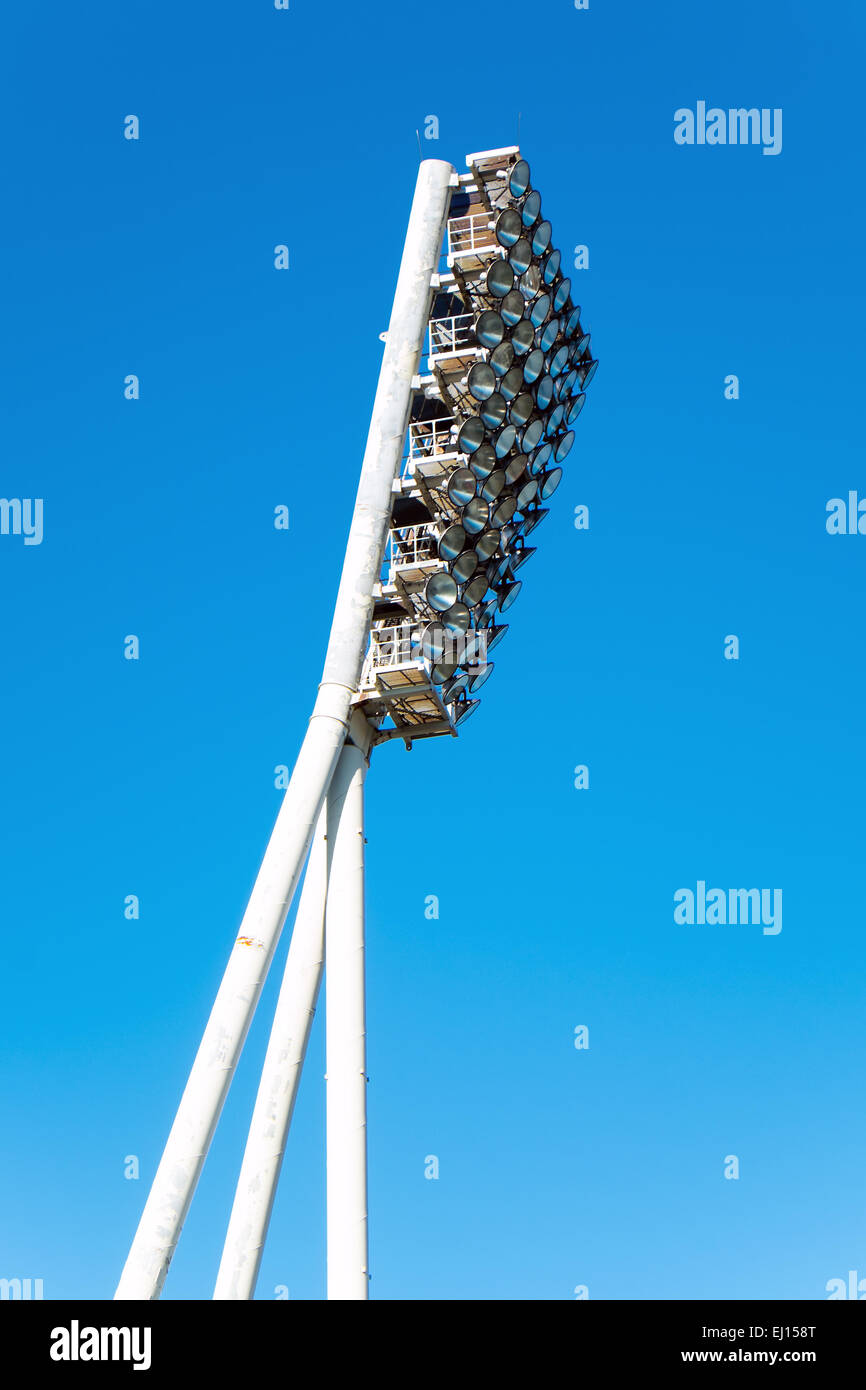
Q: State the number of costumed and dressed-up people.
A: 0